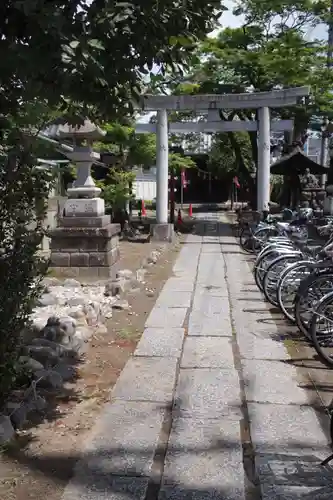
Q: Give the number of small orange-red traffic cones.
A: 3